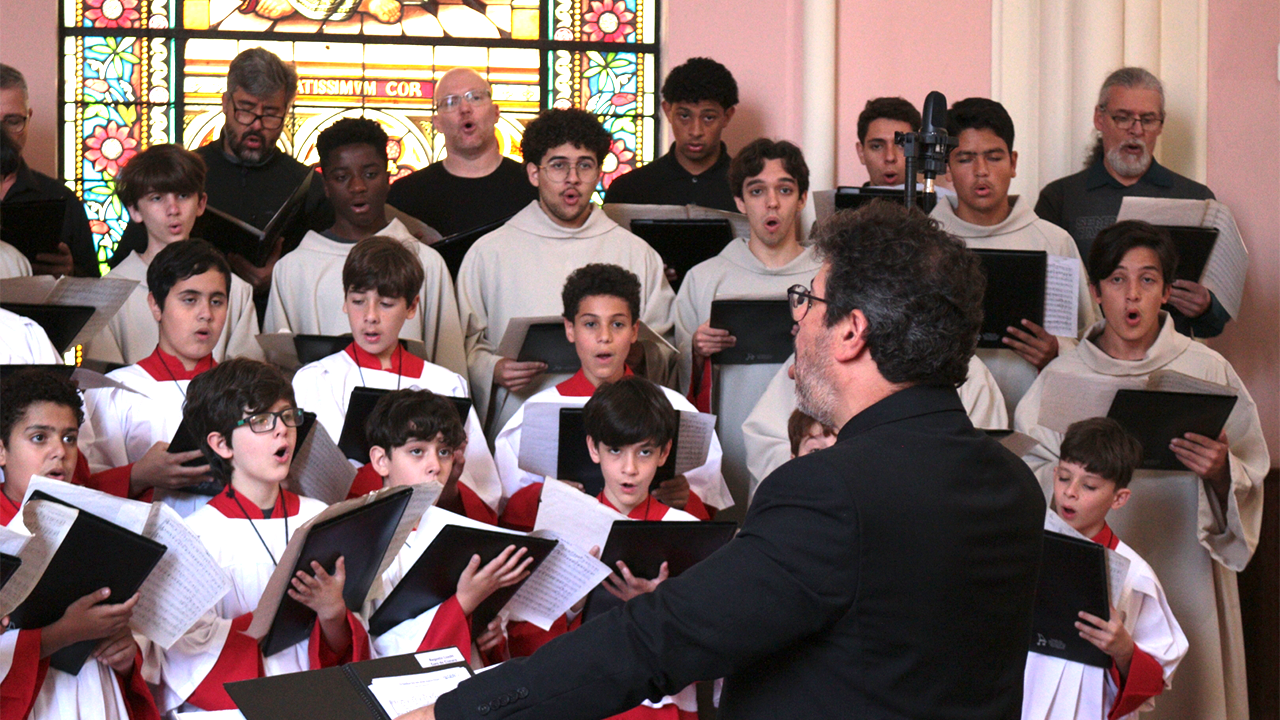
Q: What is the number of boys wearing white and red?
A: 8